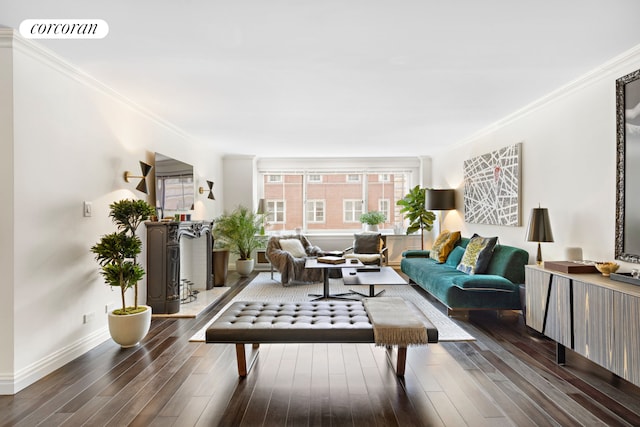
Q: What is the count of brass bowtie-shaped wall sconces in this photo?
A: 2